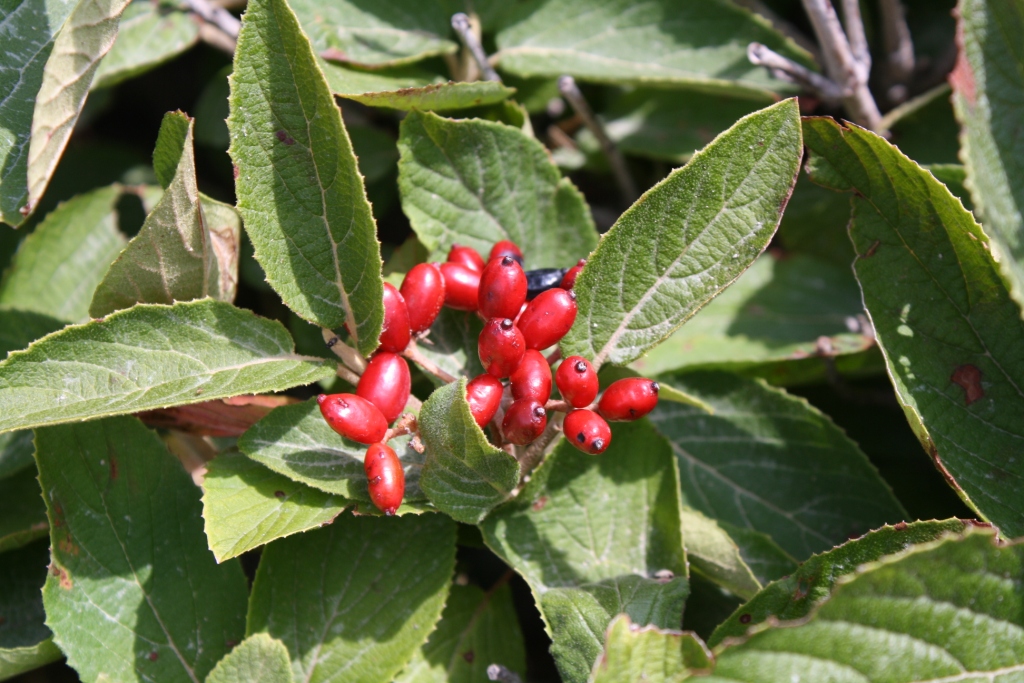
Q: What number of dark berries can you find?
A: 1